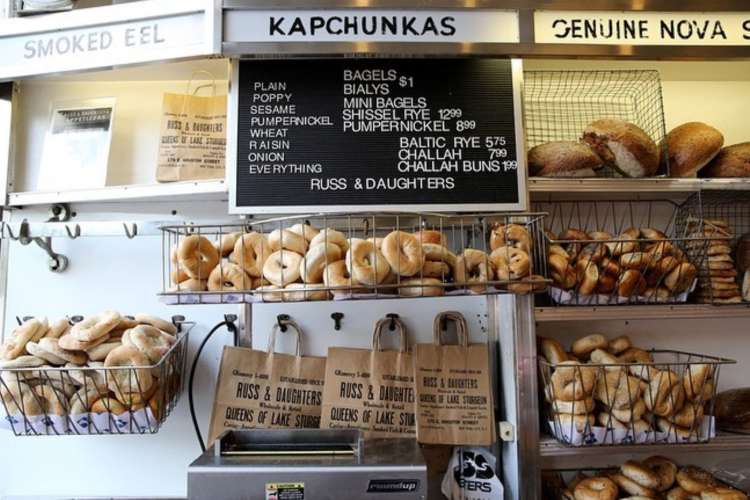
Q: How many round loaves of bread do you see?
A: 4